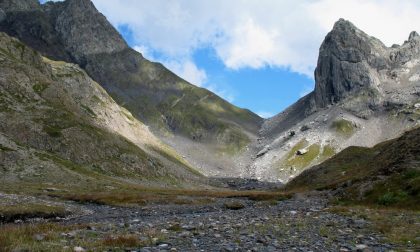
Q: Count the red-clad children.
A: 0